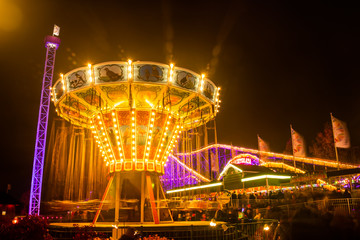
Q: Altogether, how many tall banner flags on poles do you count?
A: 3